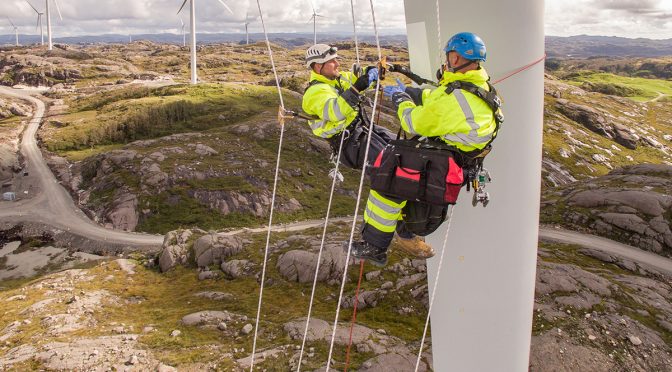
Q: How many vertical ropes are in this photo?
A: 5